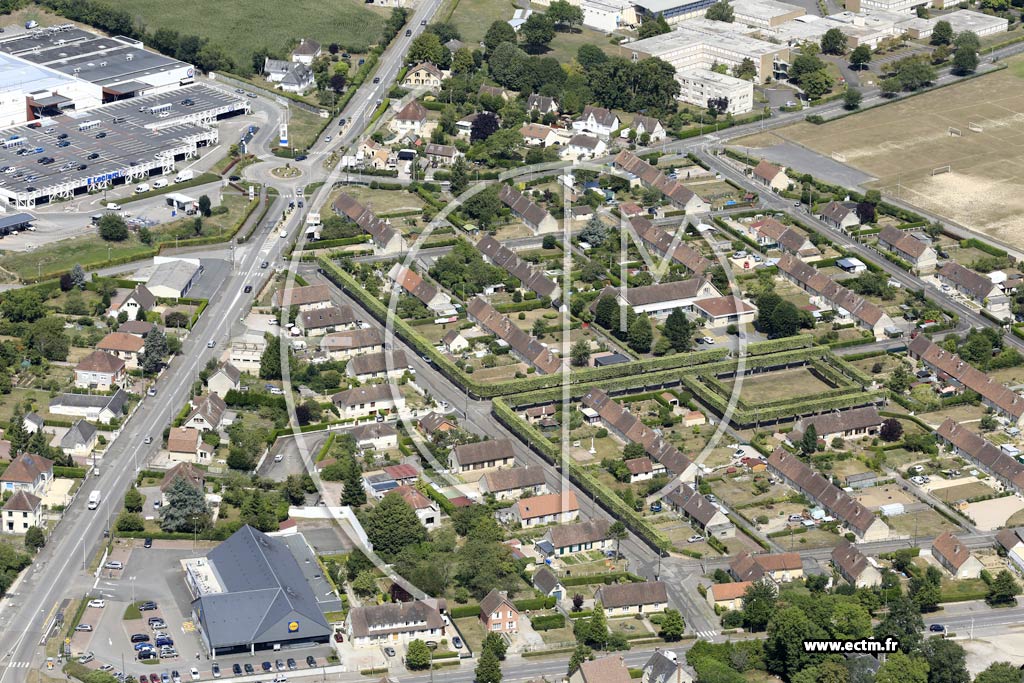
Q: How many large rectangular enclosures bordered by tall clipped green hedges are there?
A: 1